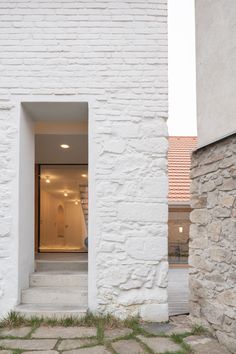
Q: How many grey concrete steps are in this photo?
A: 4